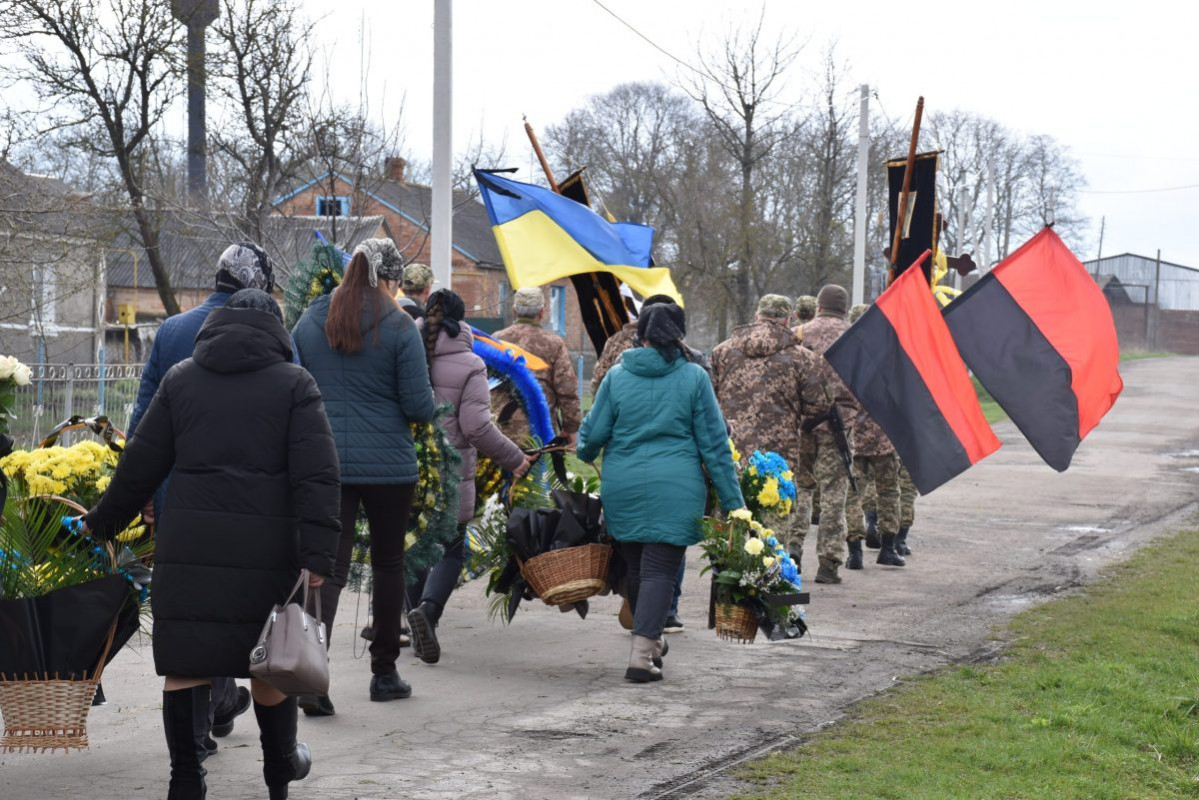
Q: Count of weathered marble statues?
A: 0